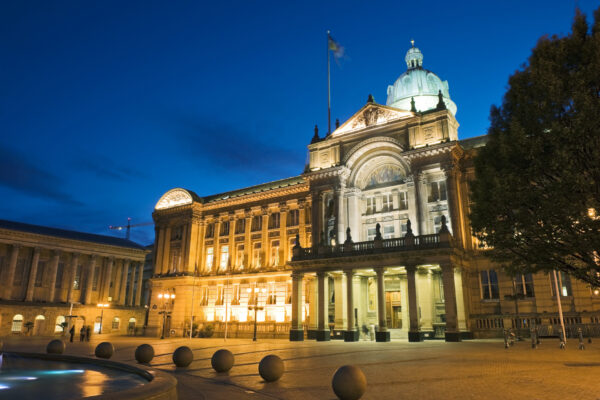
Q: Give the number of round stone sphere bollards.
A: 7